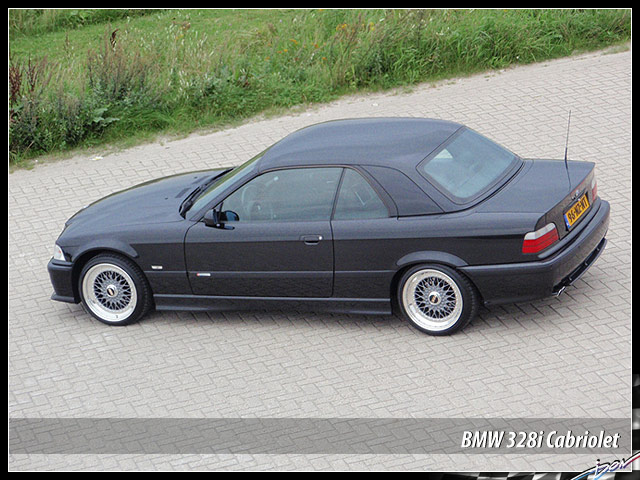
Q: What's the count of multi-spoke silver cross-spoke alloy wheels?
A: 2